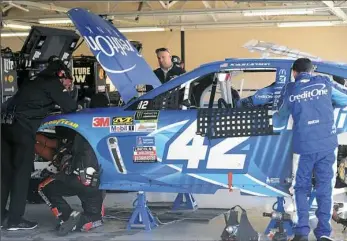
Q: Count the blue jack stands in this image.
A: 3